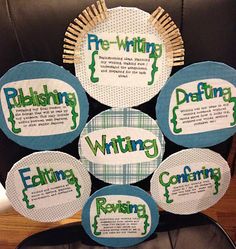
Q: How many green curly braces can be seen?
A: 12